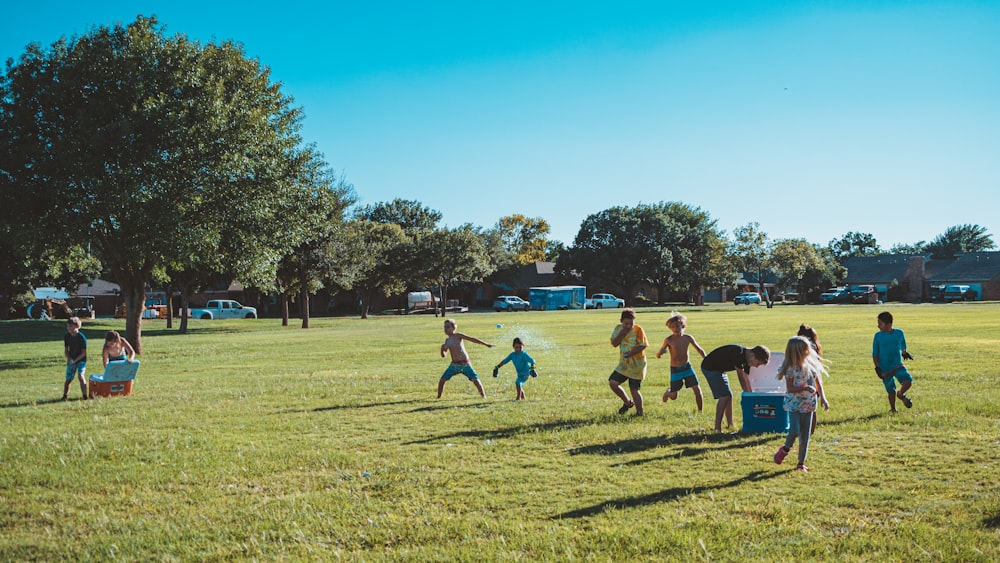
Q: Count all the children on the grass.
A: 10